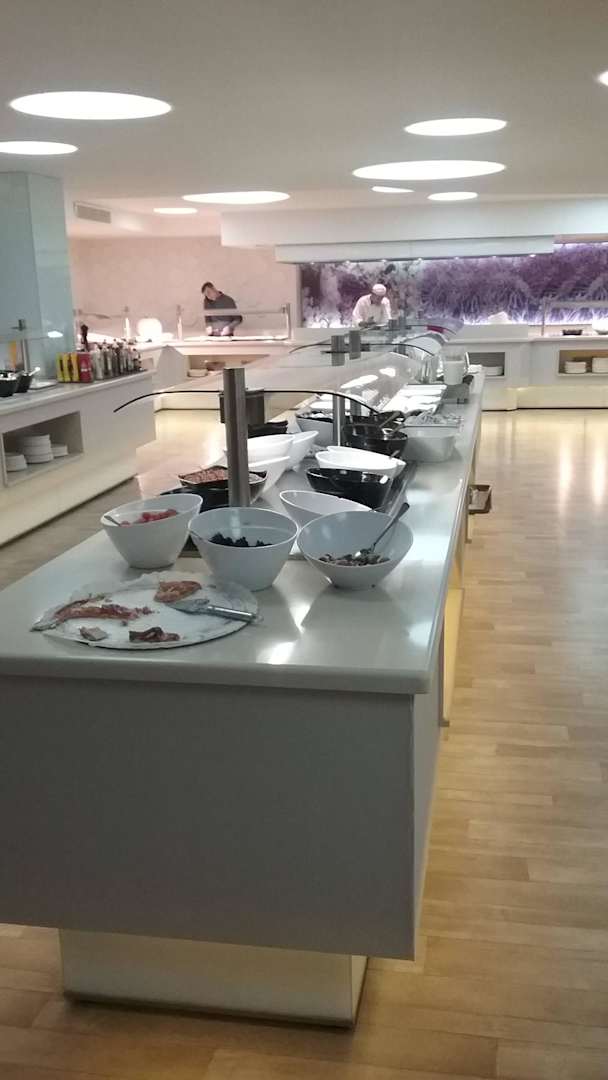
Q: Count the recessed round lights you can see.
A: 9